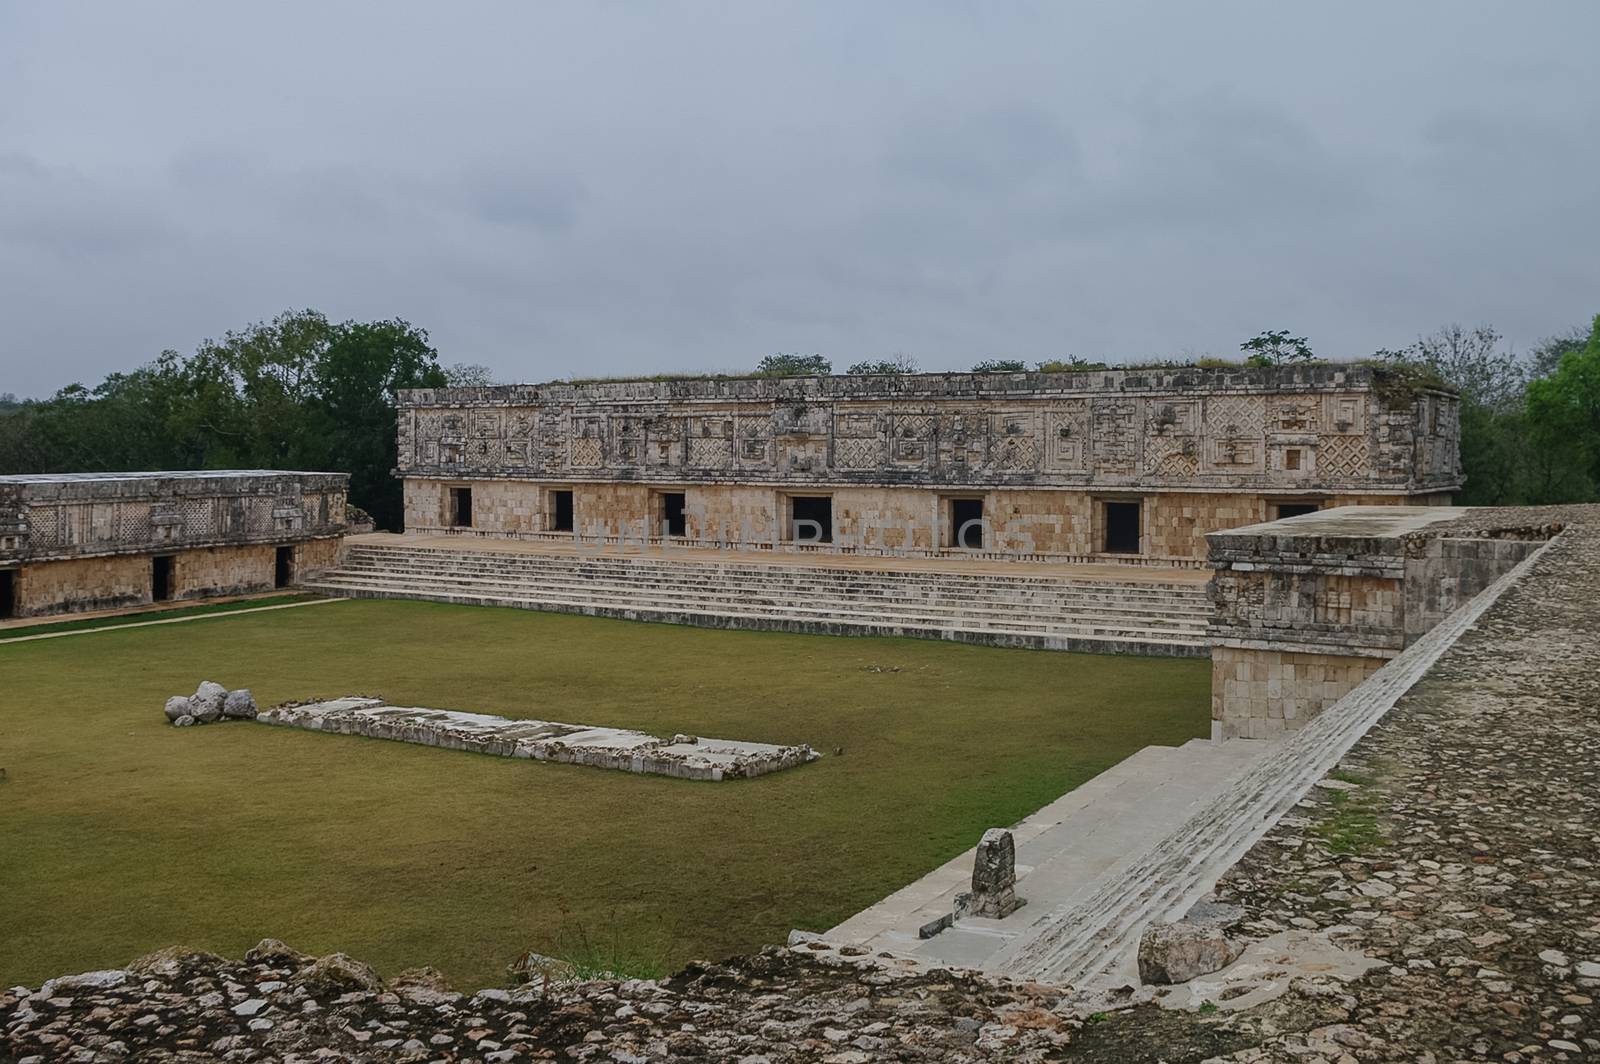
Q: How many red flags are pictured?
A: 0